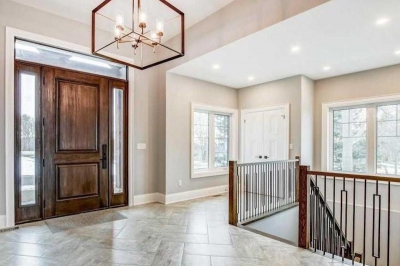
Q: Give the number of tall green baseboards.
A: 0